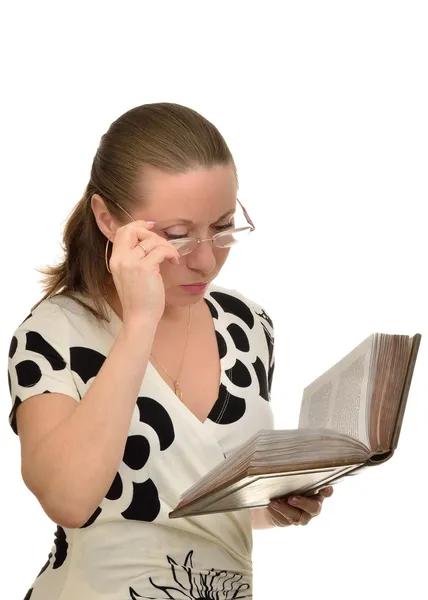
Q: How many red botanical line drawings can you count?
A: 0